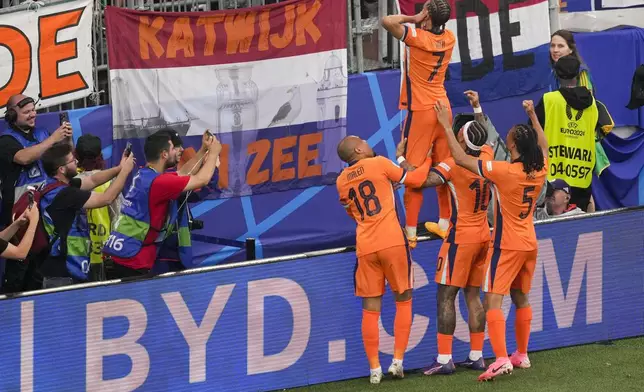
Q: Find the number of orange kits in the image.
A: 4